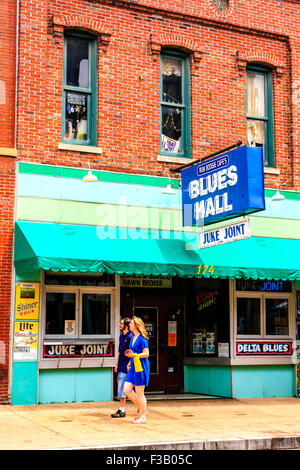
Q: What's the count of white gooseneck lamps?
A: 3